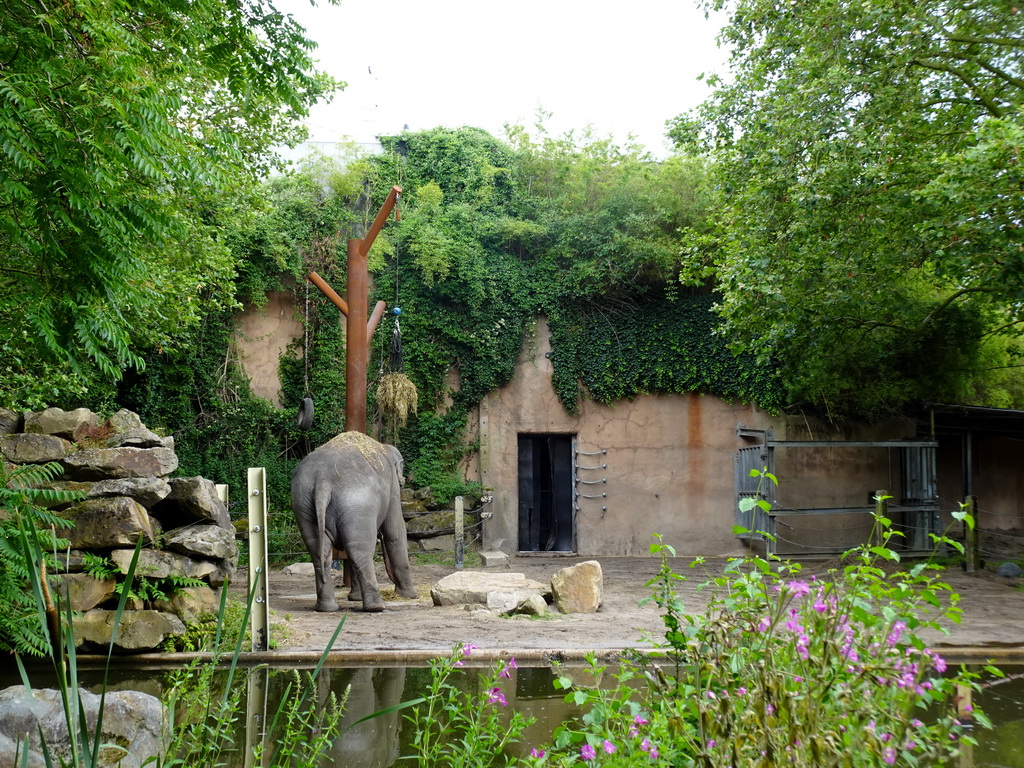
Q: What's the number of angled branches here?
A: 3